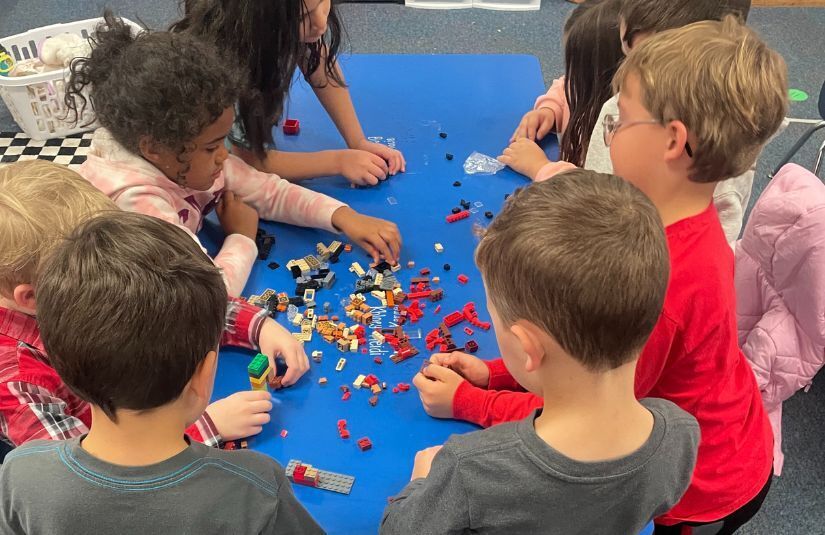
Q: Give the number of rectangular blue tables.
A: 1